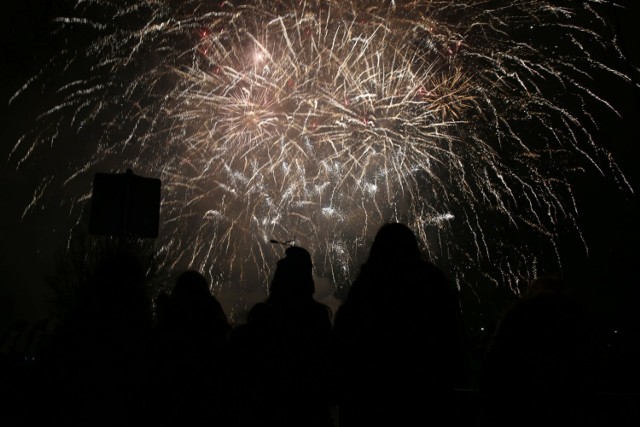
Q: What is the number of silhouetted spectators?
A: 5